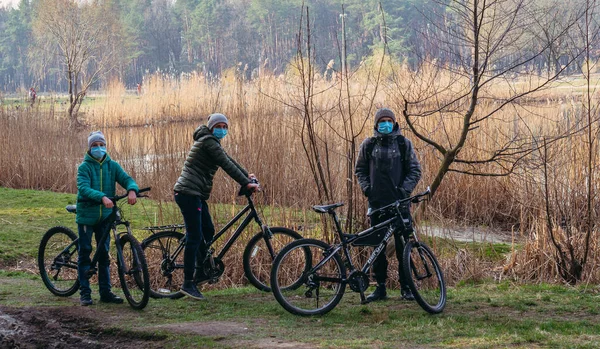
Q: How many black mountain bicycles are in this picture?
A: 3